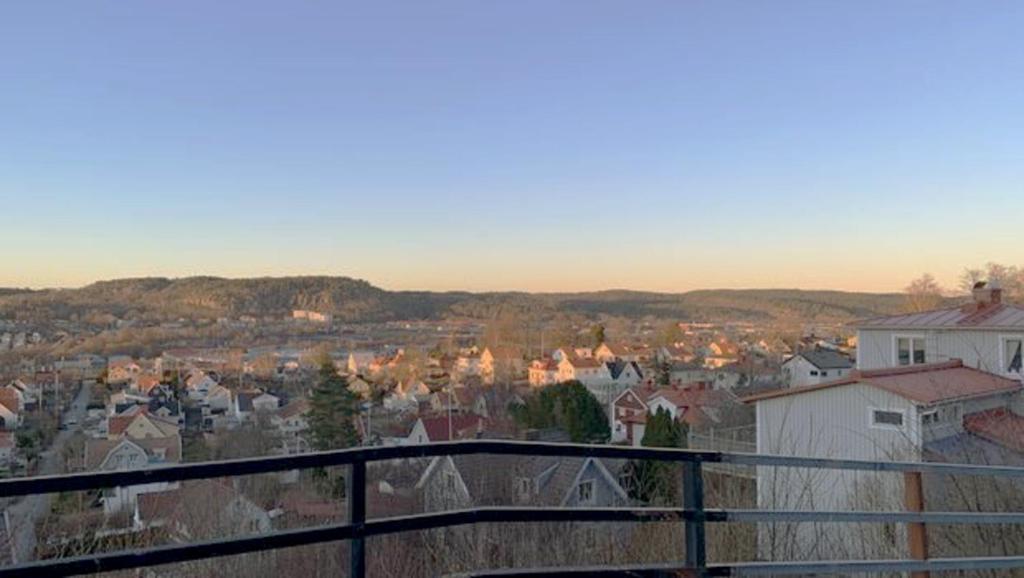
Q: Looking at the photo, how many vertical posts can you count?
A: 3